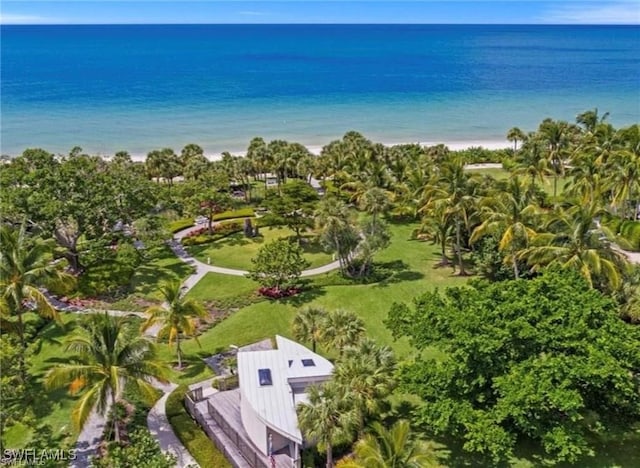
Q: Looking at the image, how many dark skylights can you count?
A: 2